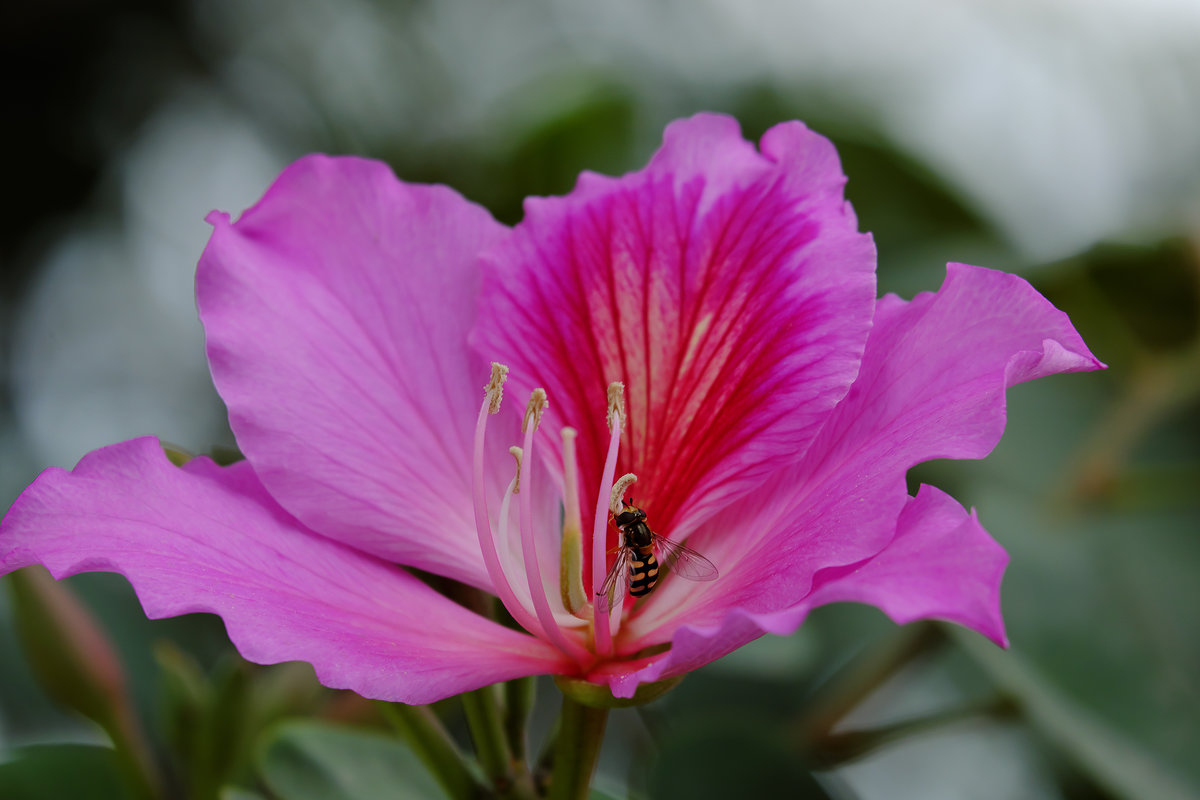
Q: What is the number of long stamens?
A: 3